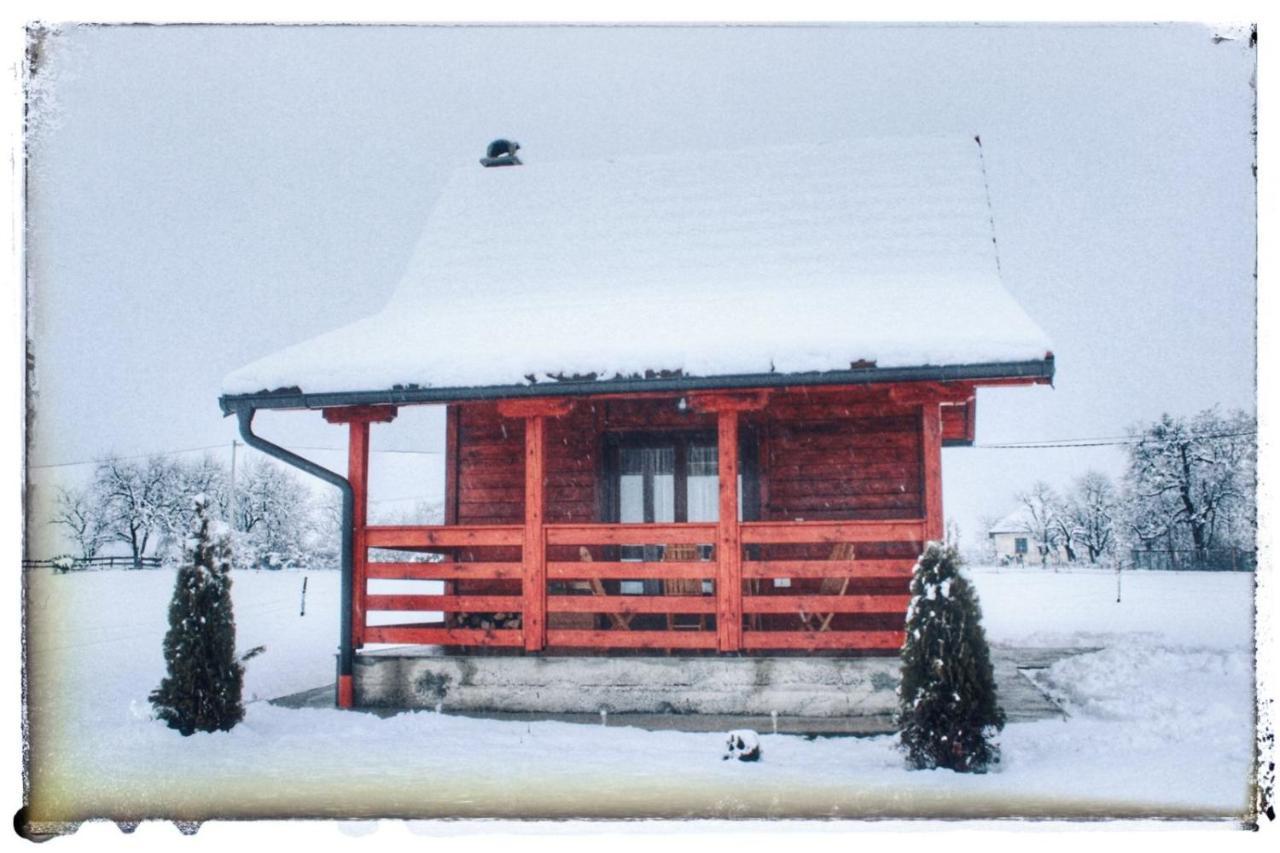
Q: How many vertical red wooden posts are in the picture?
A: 4